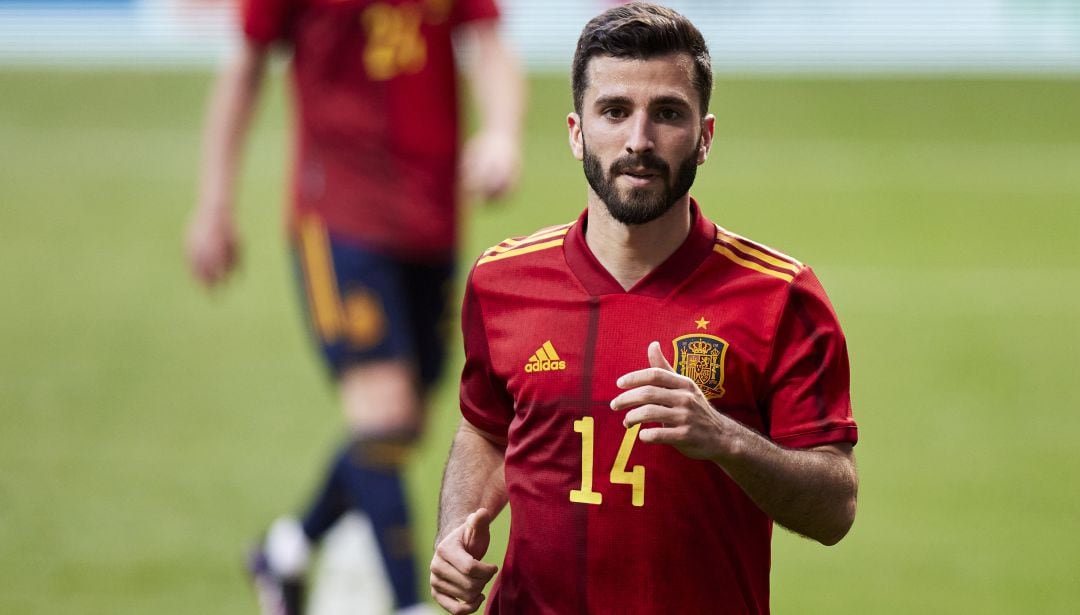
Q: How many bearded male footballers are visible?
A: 1